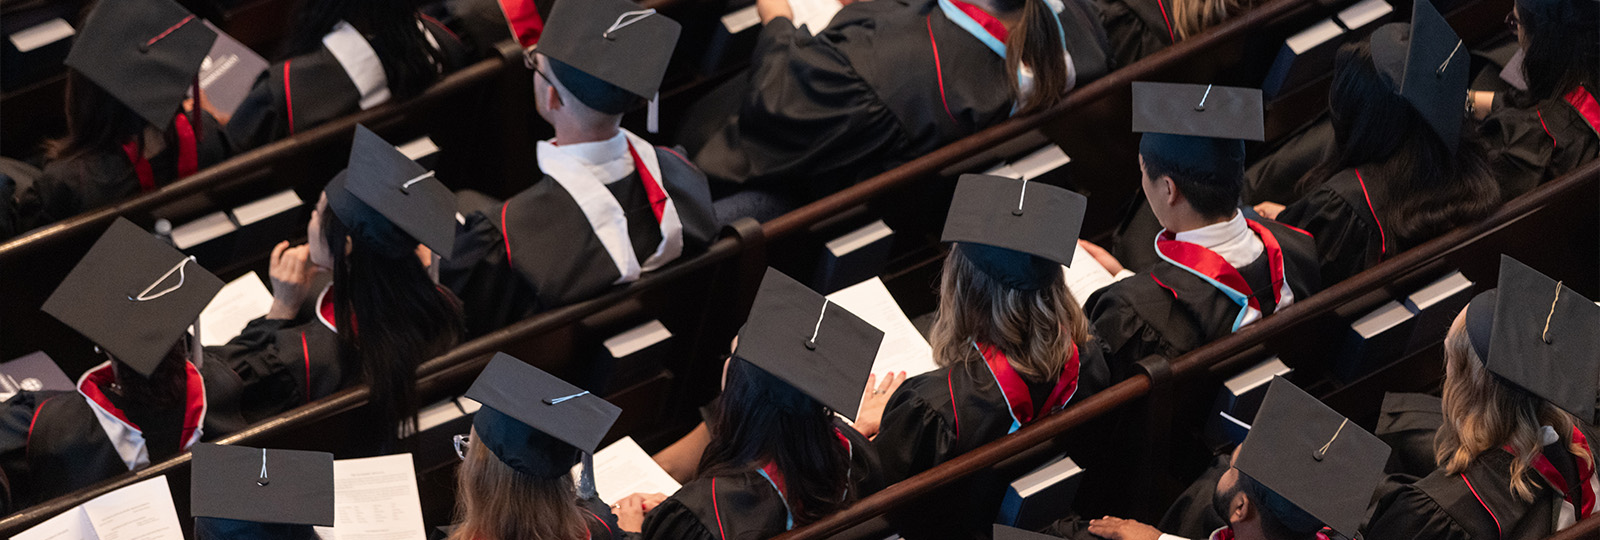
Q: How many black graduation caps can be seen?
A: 13